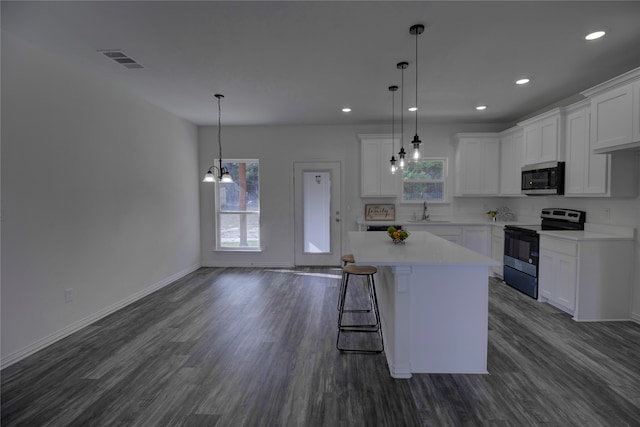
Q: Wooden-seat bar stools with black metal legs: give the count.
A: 2